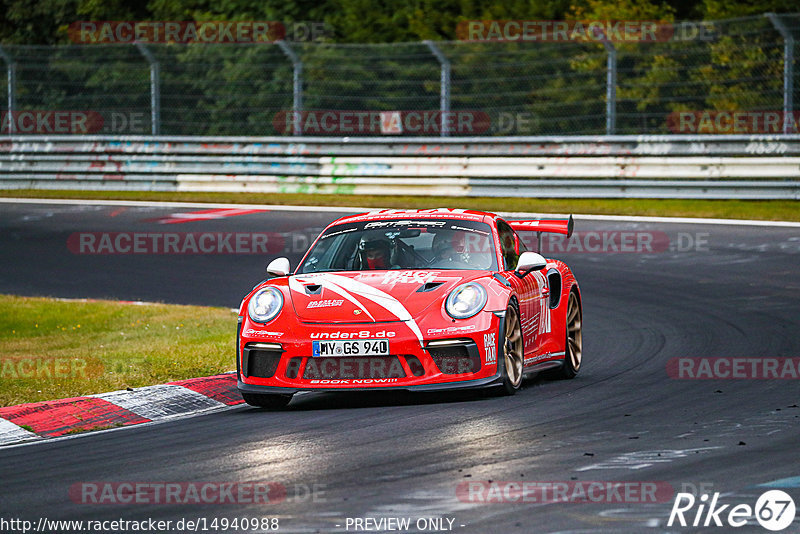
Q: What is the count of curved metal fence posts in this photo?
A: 6